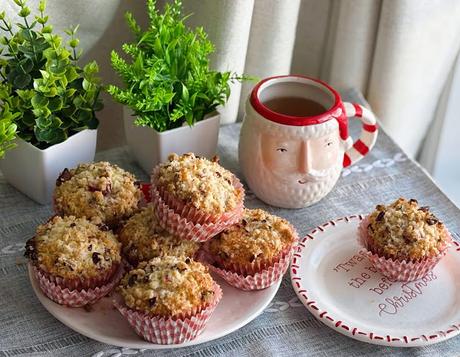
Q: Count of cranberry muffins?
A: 7